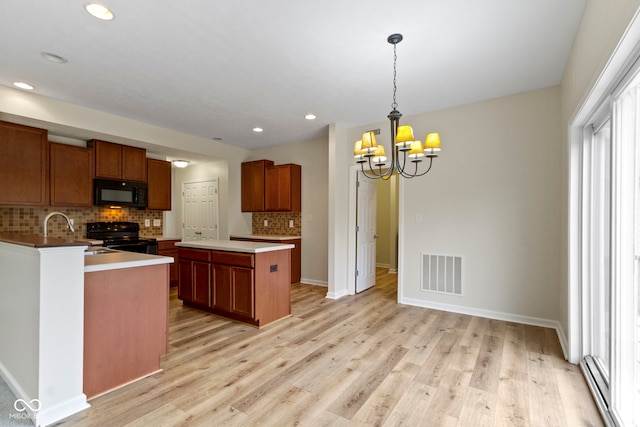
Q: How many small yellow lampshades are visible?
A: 6